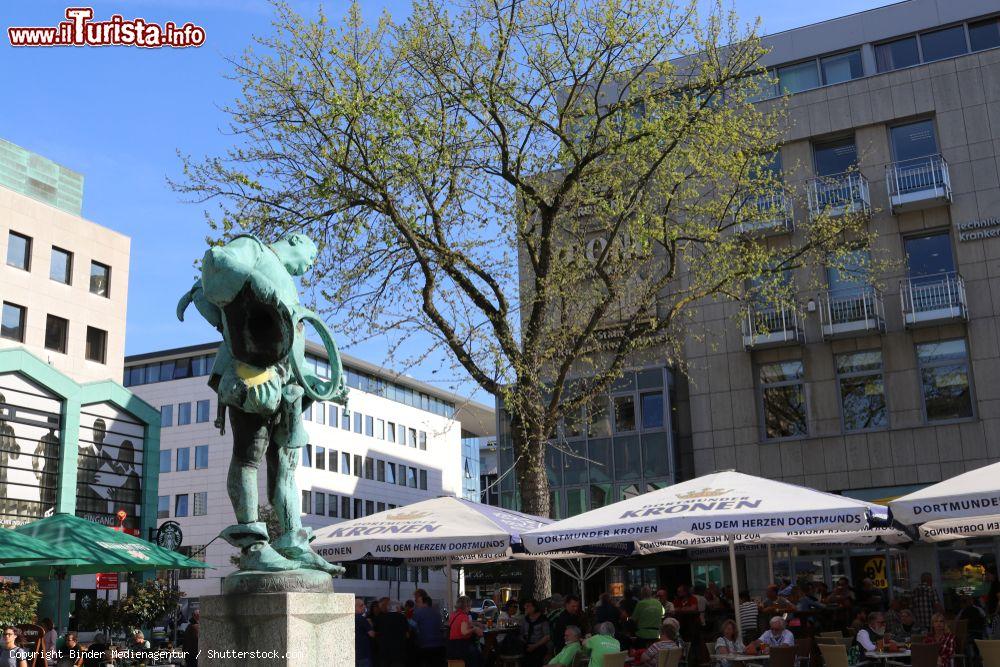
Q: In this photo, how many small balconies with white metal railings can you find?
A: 6